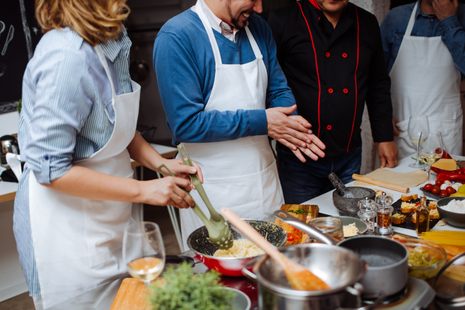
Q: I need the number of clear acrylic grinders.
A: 2